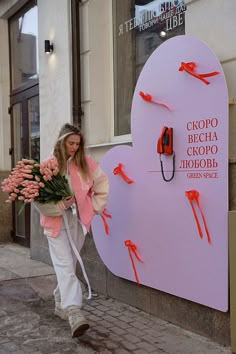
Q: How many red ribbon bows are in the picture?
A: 6